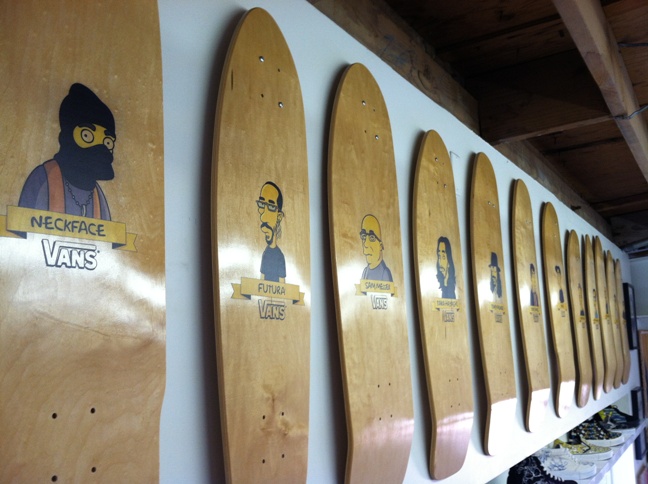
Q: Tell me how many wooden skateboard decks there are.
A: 12